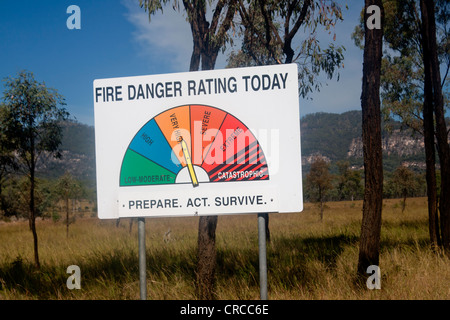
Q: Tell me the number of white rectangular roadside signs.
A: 1